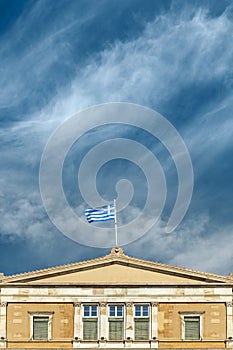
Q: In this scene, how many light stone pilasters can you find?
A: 6